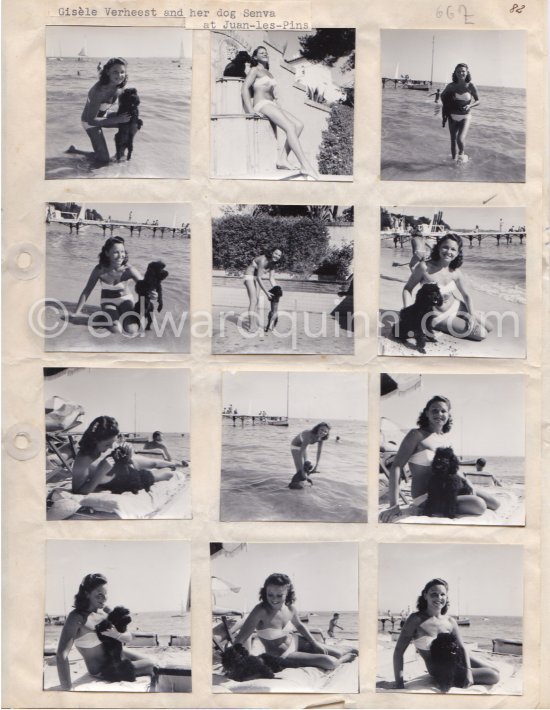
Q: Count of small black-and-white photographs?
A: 12